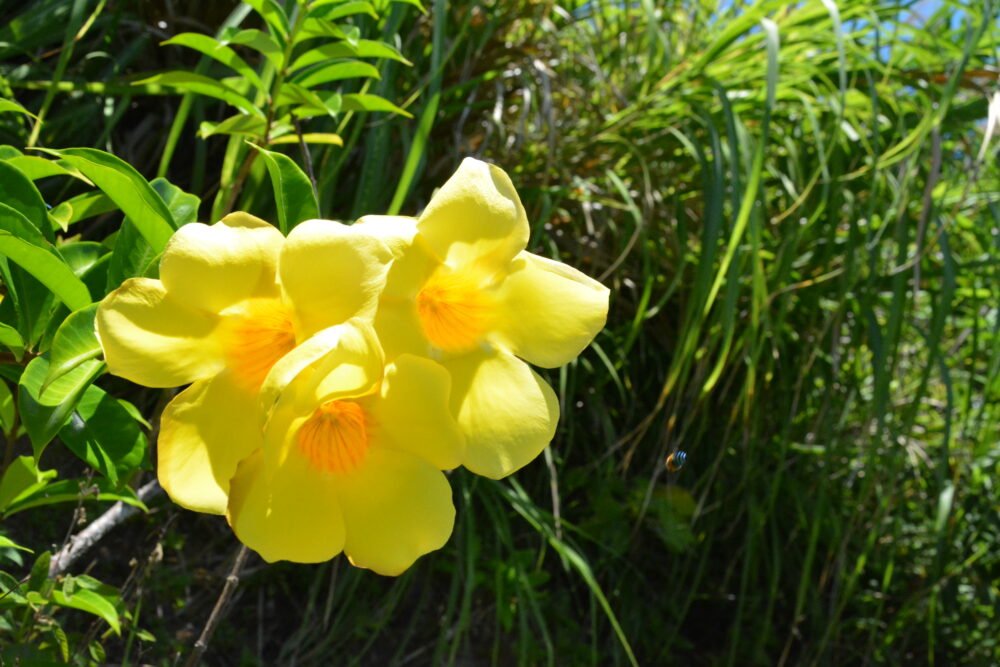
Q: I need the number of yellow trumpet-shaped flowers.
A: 3